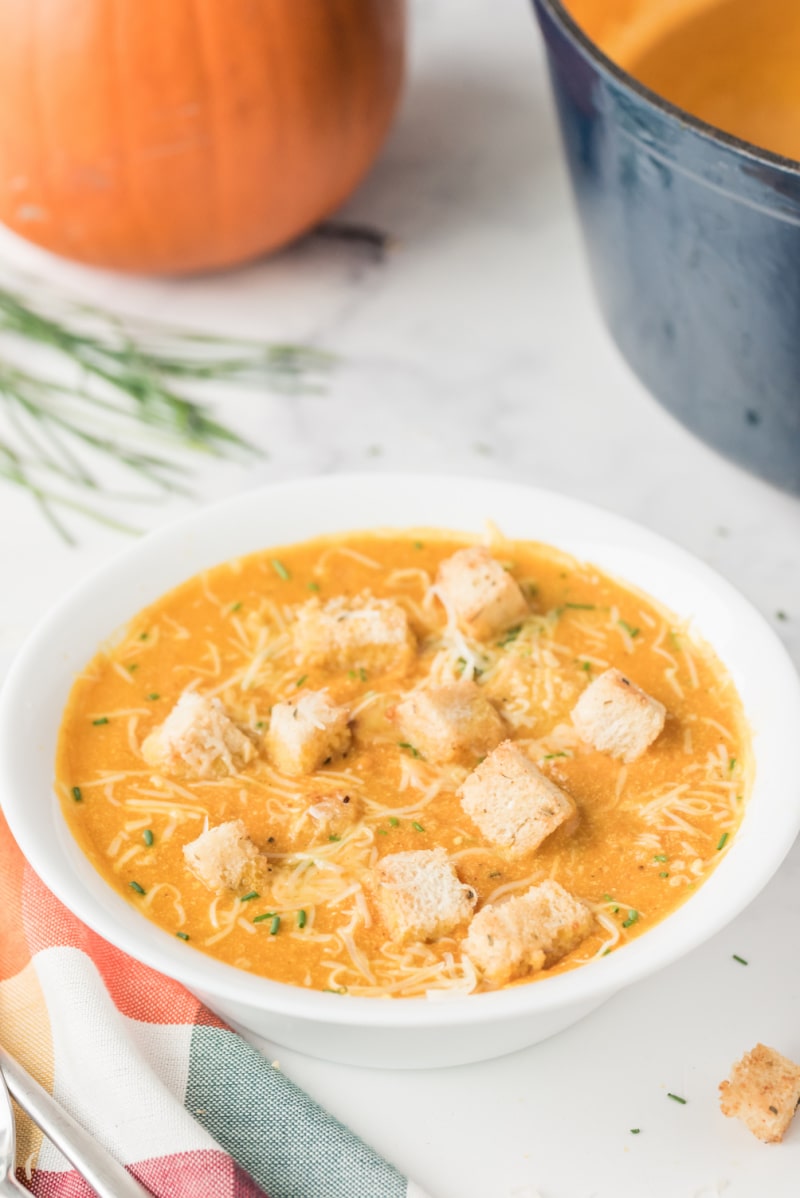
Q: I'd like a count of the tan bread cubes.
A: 11